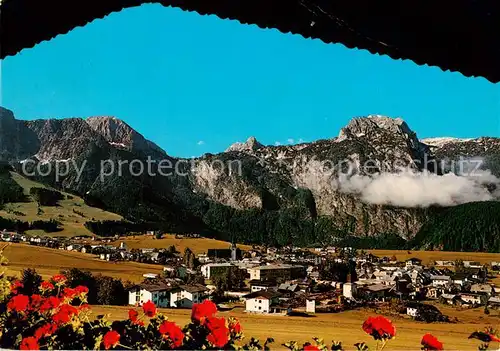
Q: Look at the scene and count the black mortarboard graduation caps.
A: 0